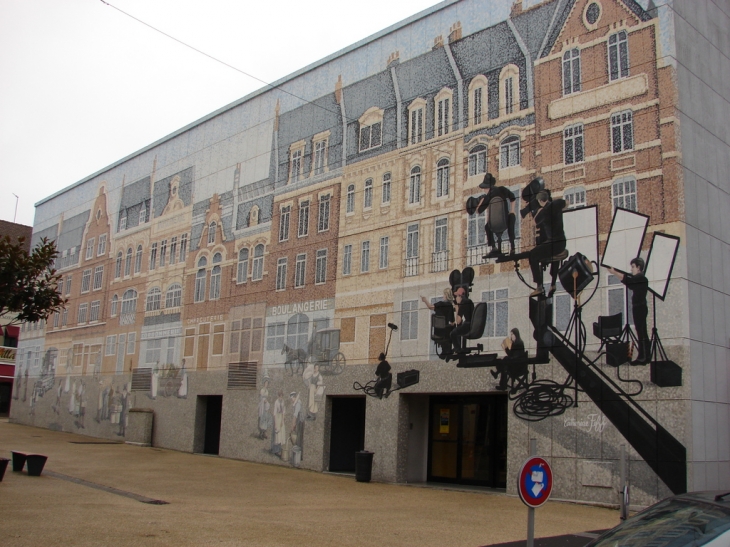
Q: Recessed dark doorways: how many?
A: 3